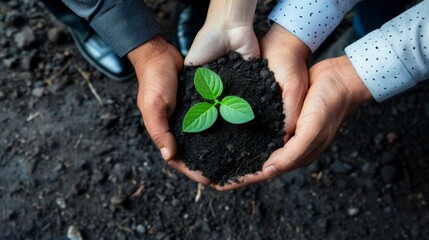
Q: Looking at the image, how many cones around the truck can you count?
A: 0